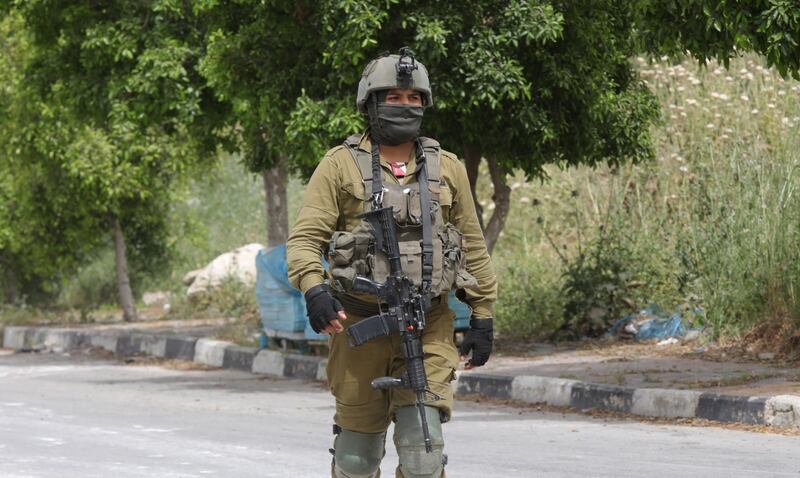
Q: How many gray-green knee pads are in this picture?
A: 2